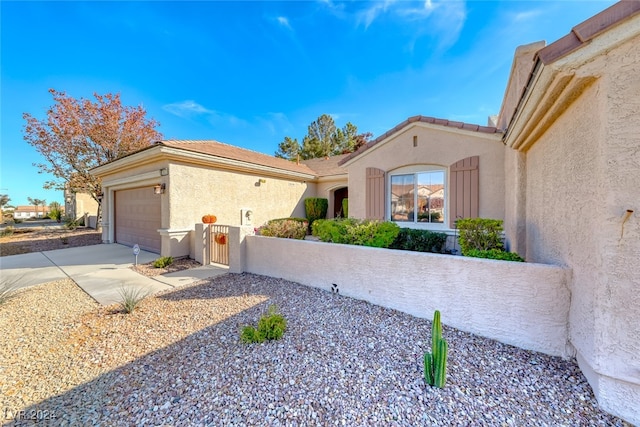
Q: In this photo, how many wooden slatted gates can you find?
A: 1